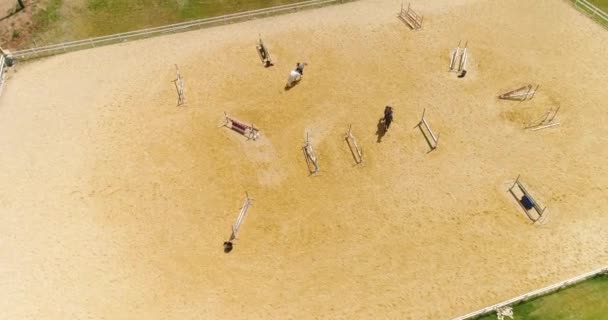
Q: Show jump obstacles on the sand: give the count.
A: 12